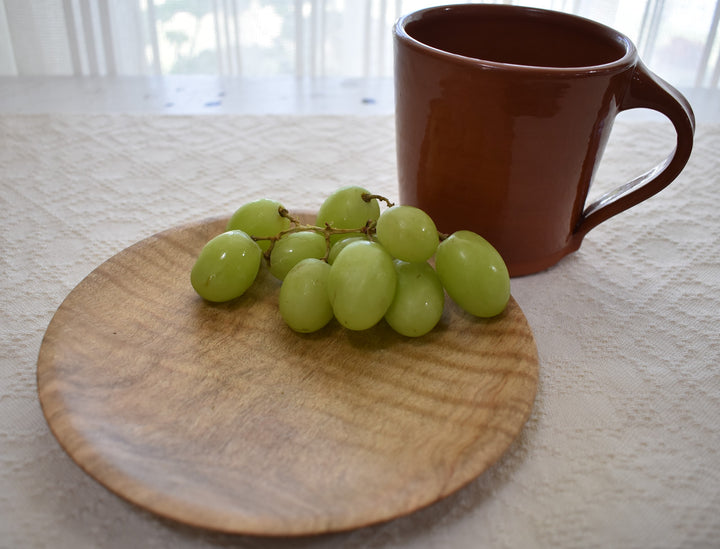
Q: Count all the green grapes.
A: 10